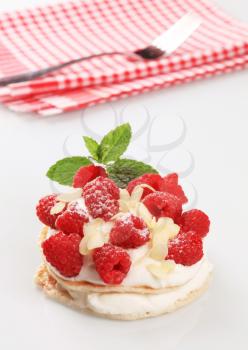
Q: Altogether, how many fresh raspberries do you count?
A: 12